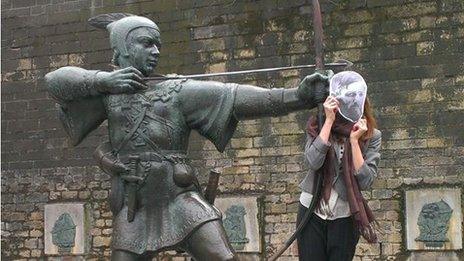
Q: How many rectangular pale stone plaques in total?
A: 3